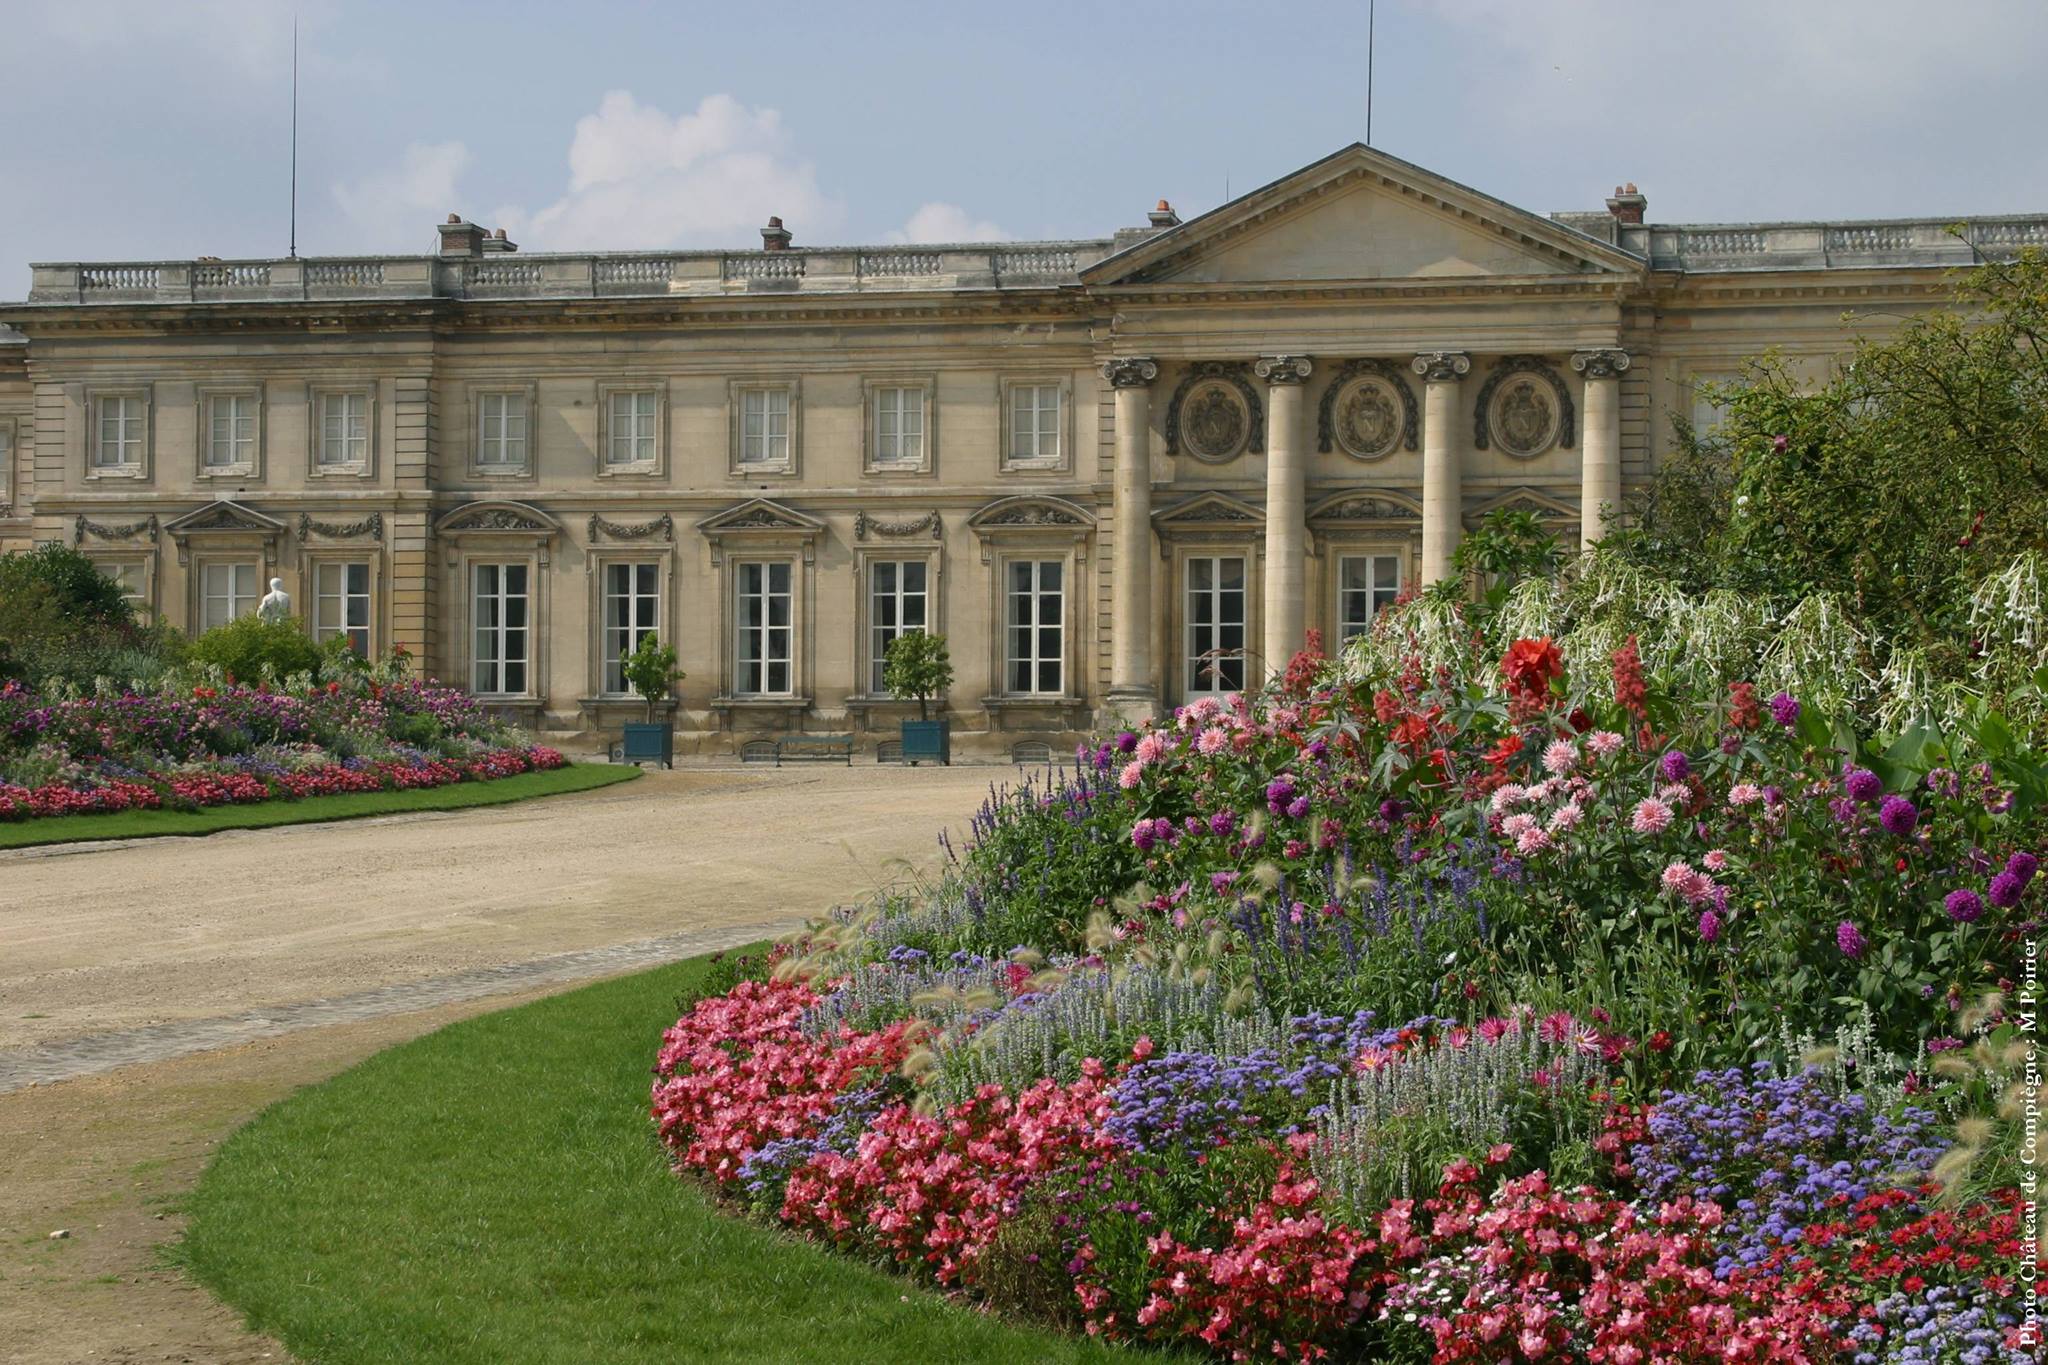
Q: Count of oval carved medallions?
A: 3